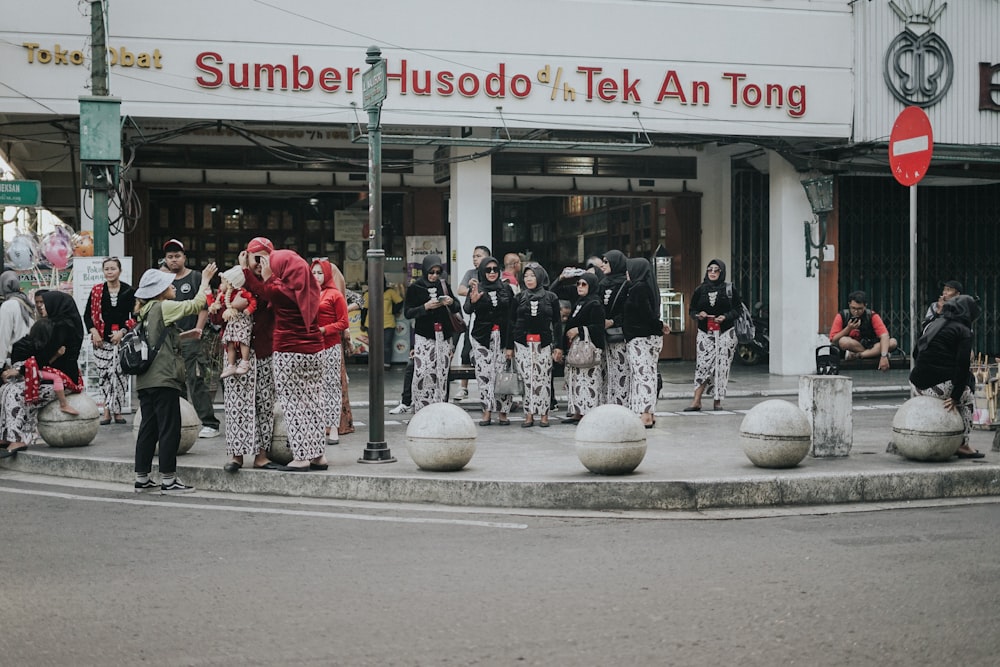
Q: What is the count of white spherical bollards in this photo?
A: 7